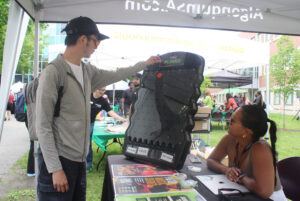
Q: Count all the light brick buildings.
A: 1